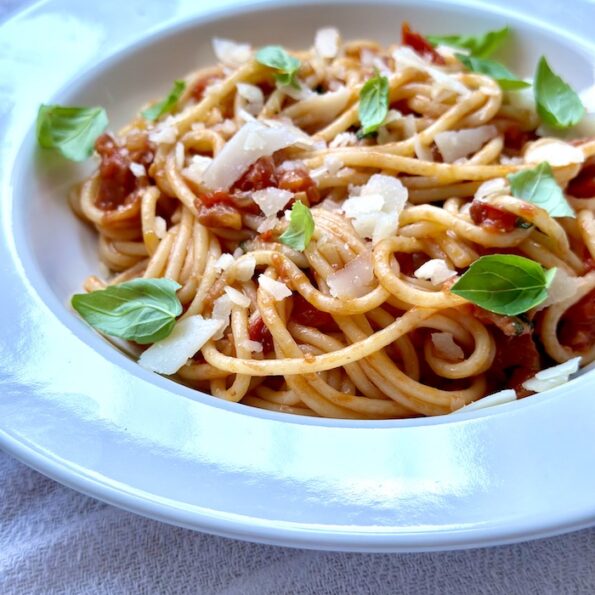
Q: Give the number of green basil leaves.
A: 11